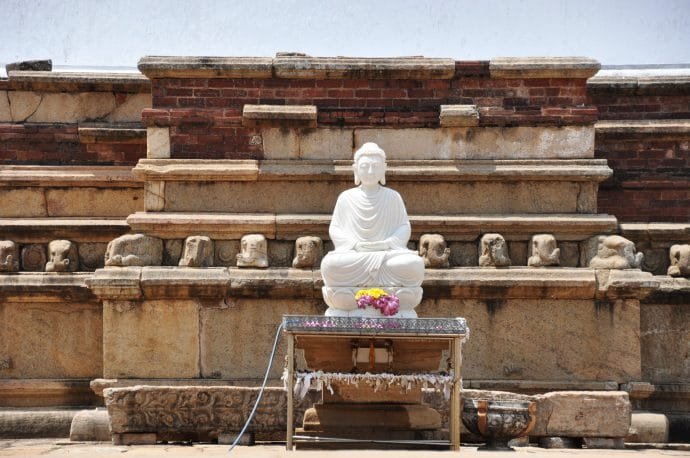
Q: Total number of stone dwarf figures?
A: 0